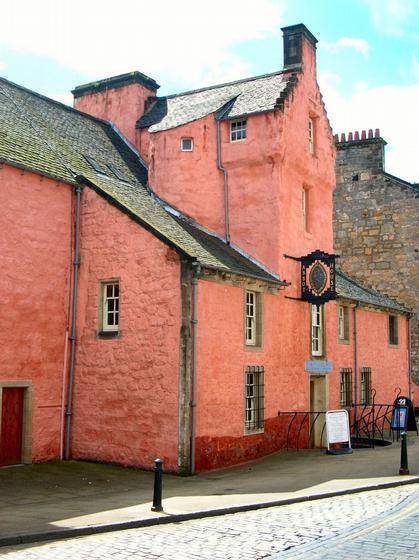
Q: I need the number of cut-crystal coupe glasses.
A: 0